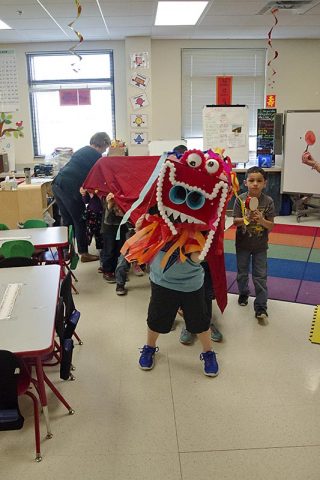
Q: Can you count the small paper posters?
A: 5